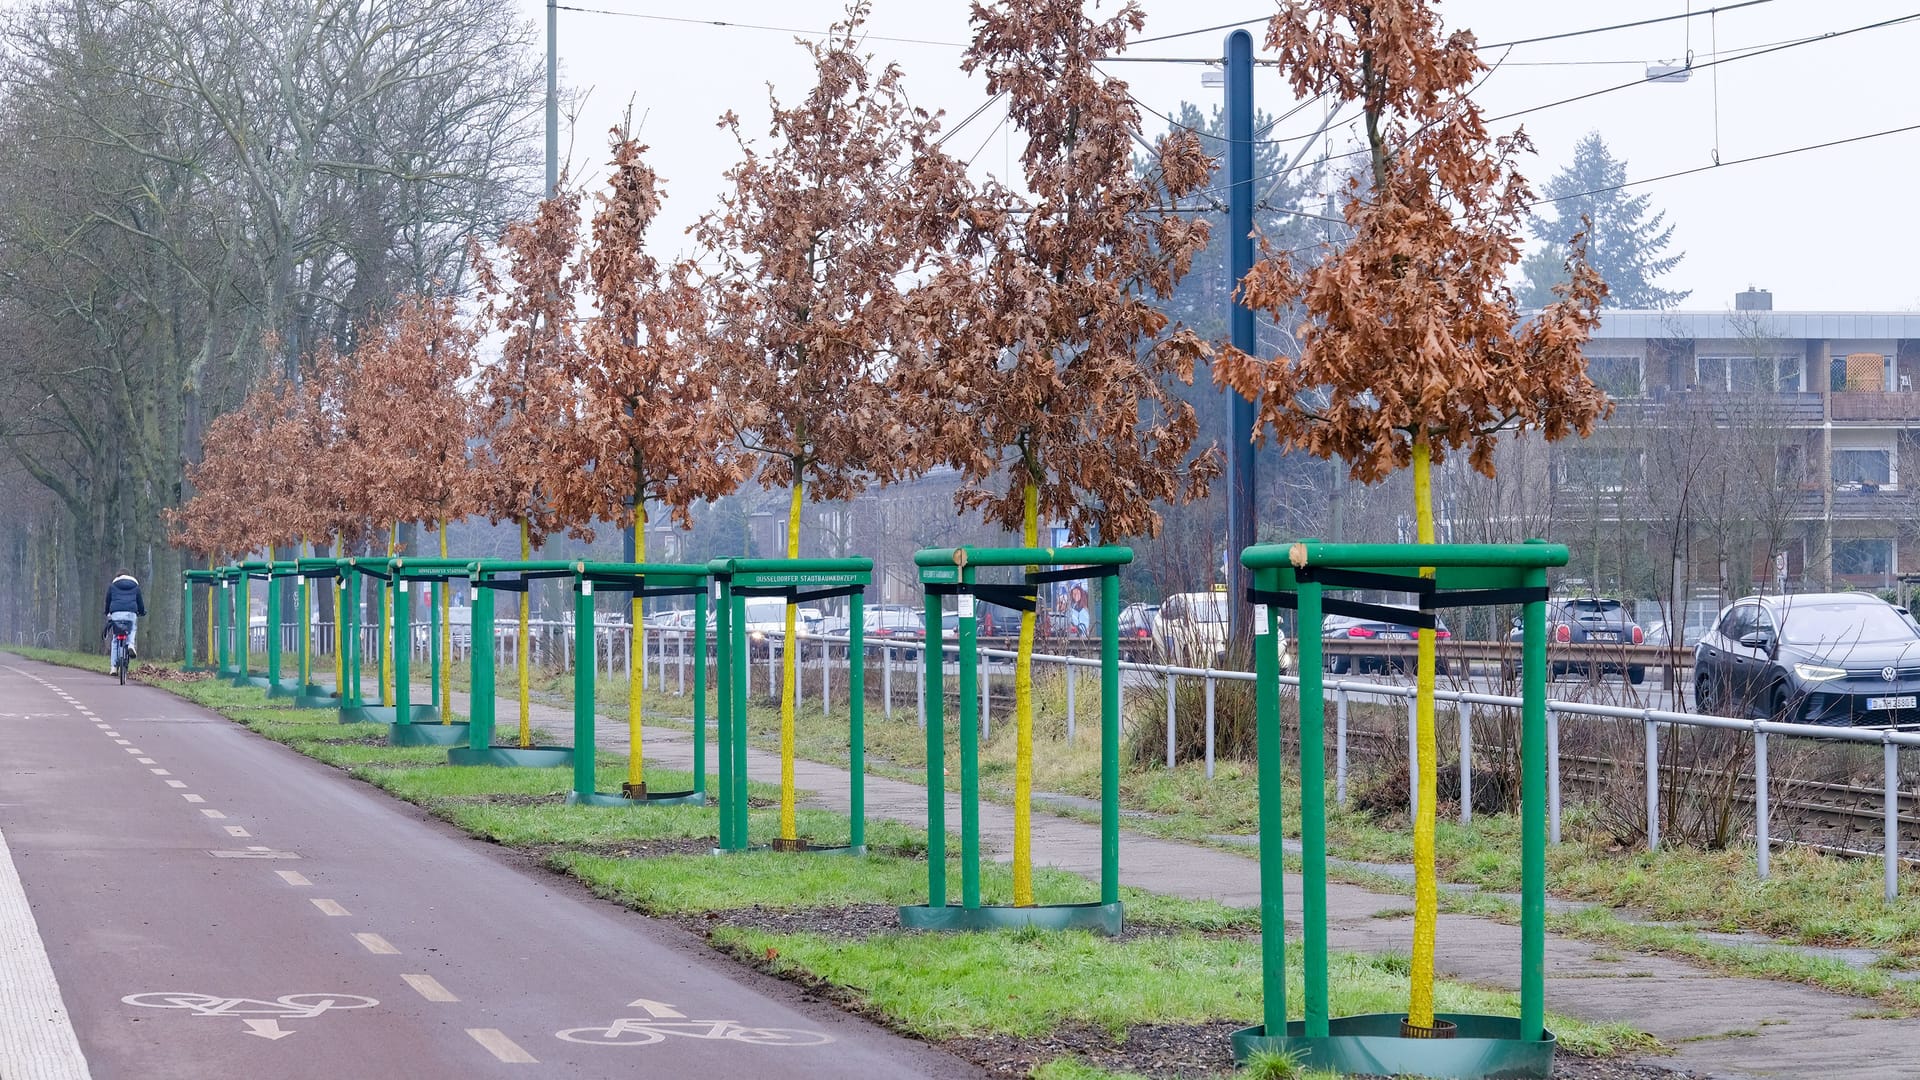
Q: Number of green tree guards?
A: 12